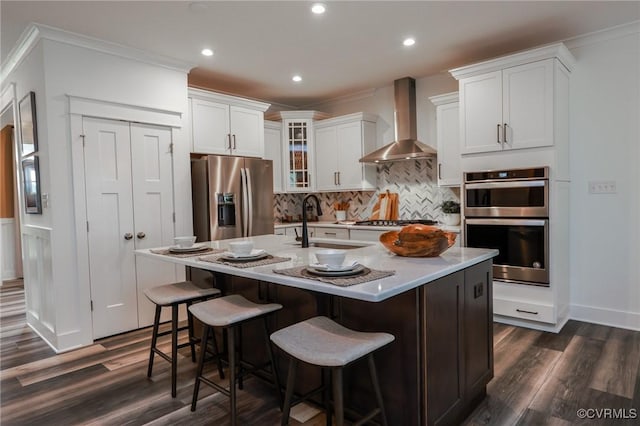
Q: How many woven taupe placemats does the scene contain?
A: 3